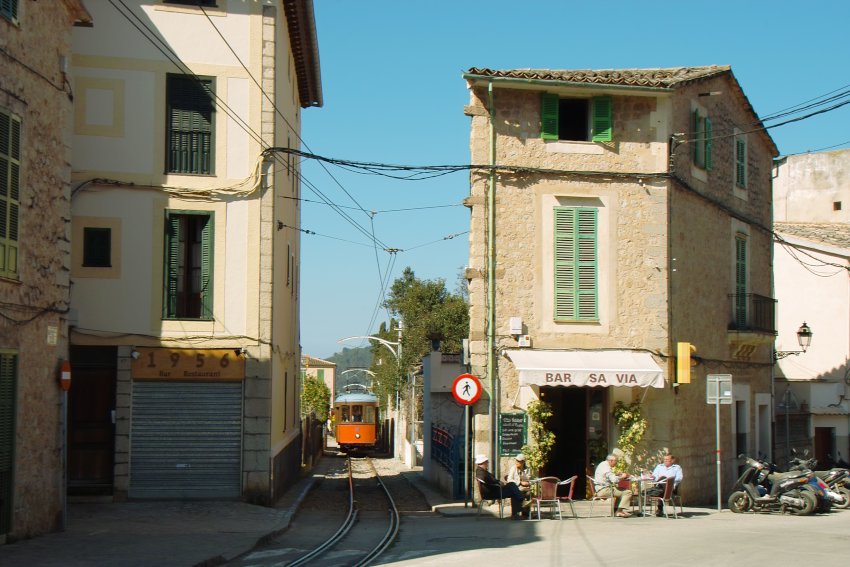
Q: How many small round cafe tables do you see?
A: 2